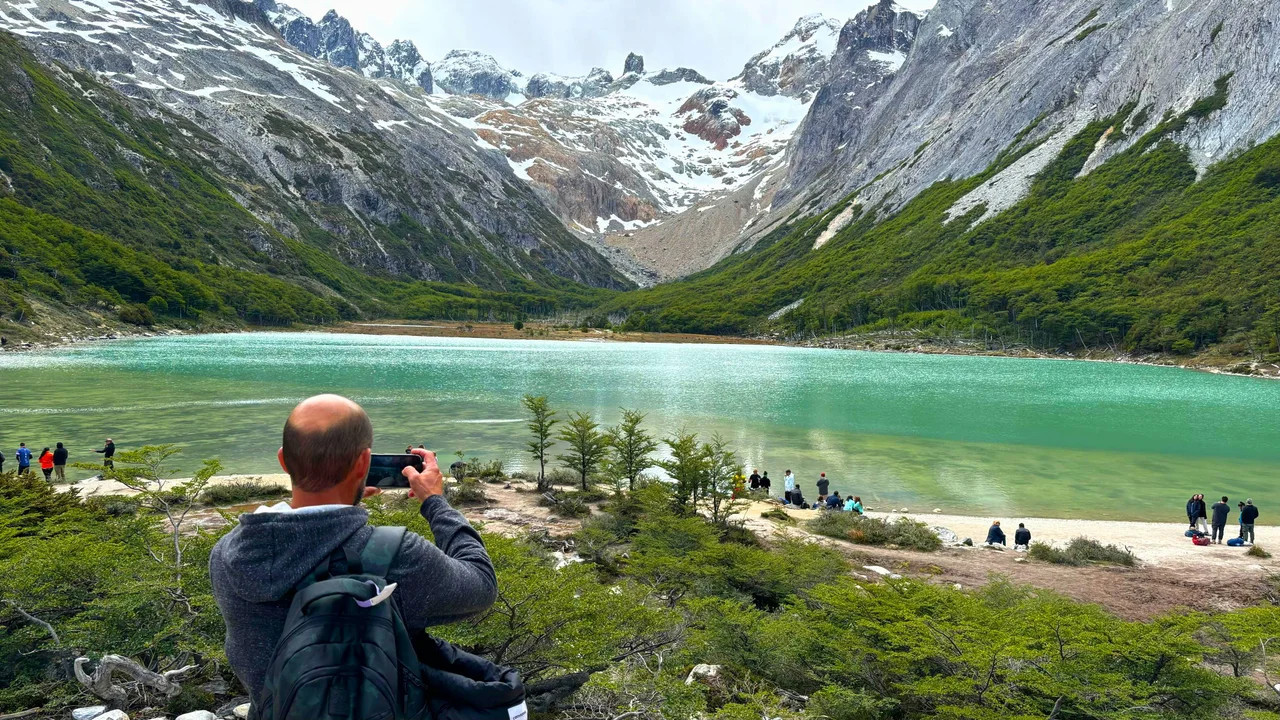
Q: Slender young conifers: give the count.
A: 5